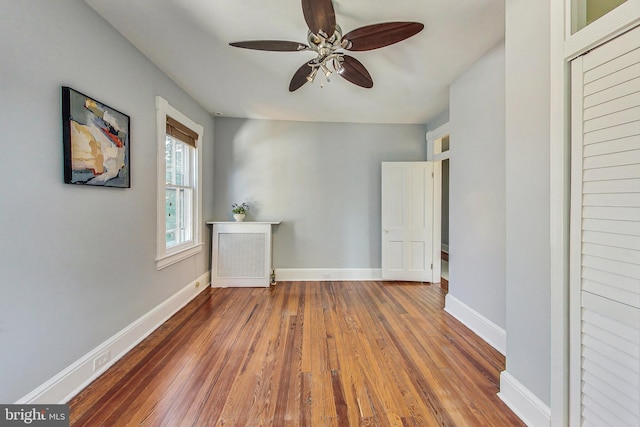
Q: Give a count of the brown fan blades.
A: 5